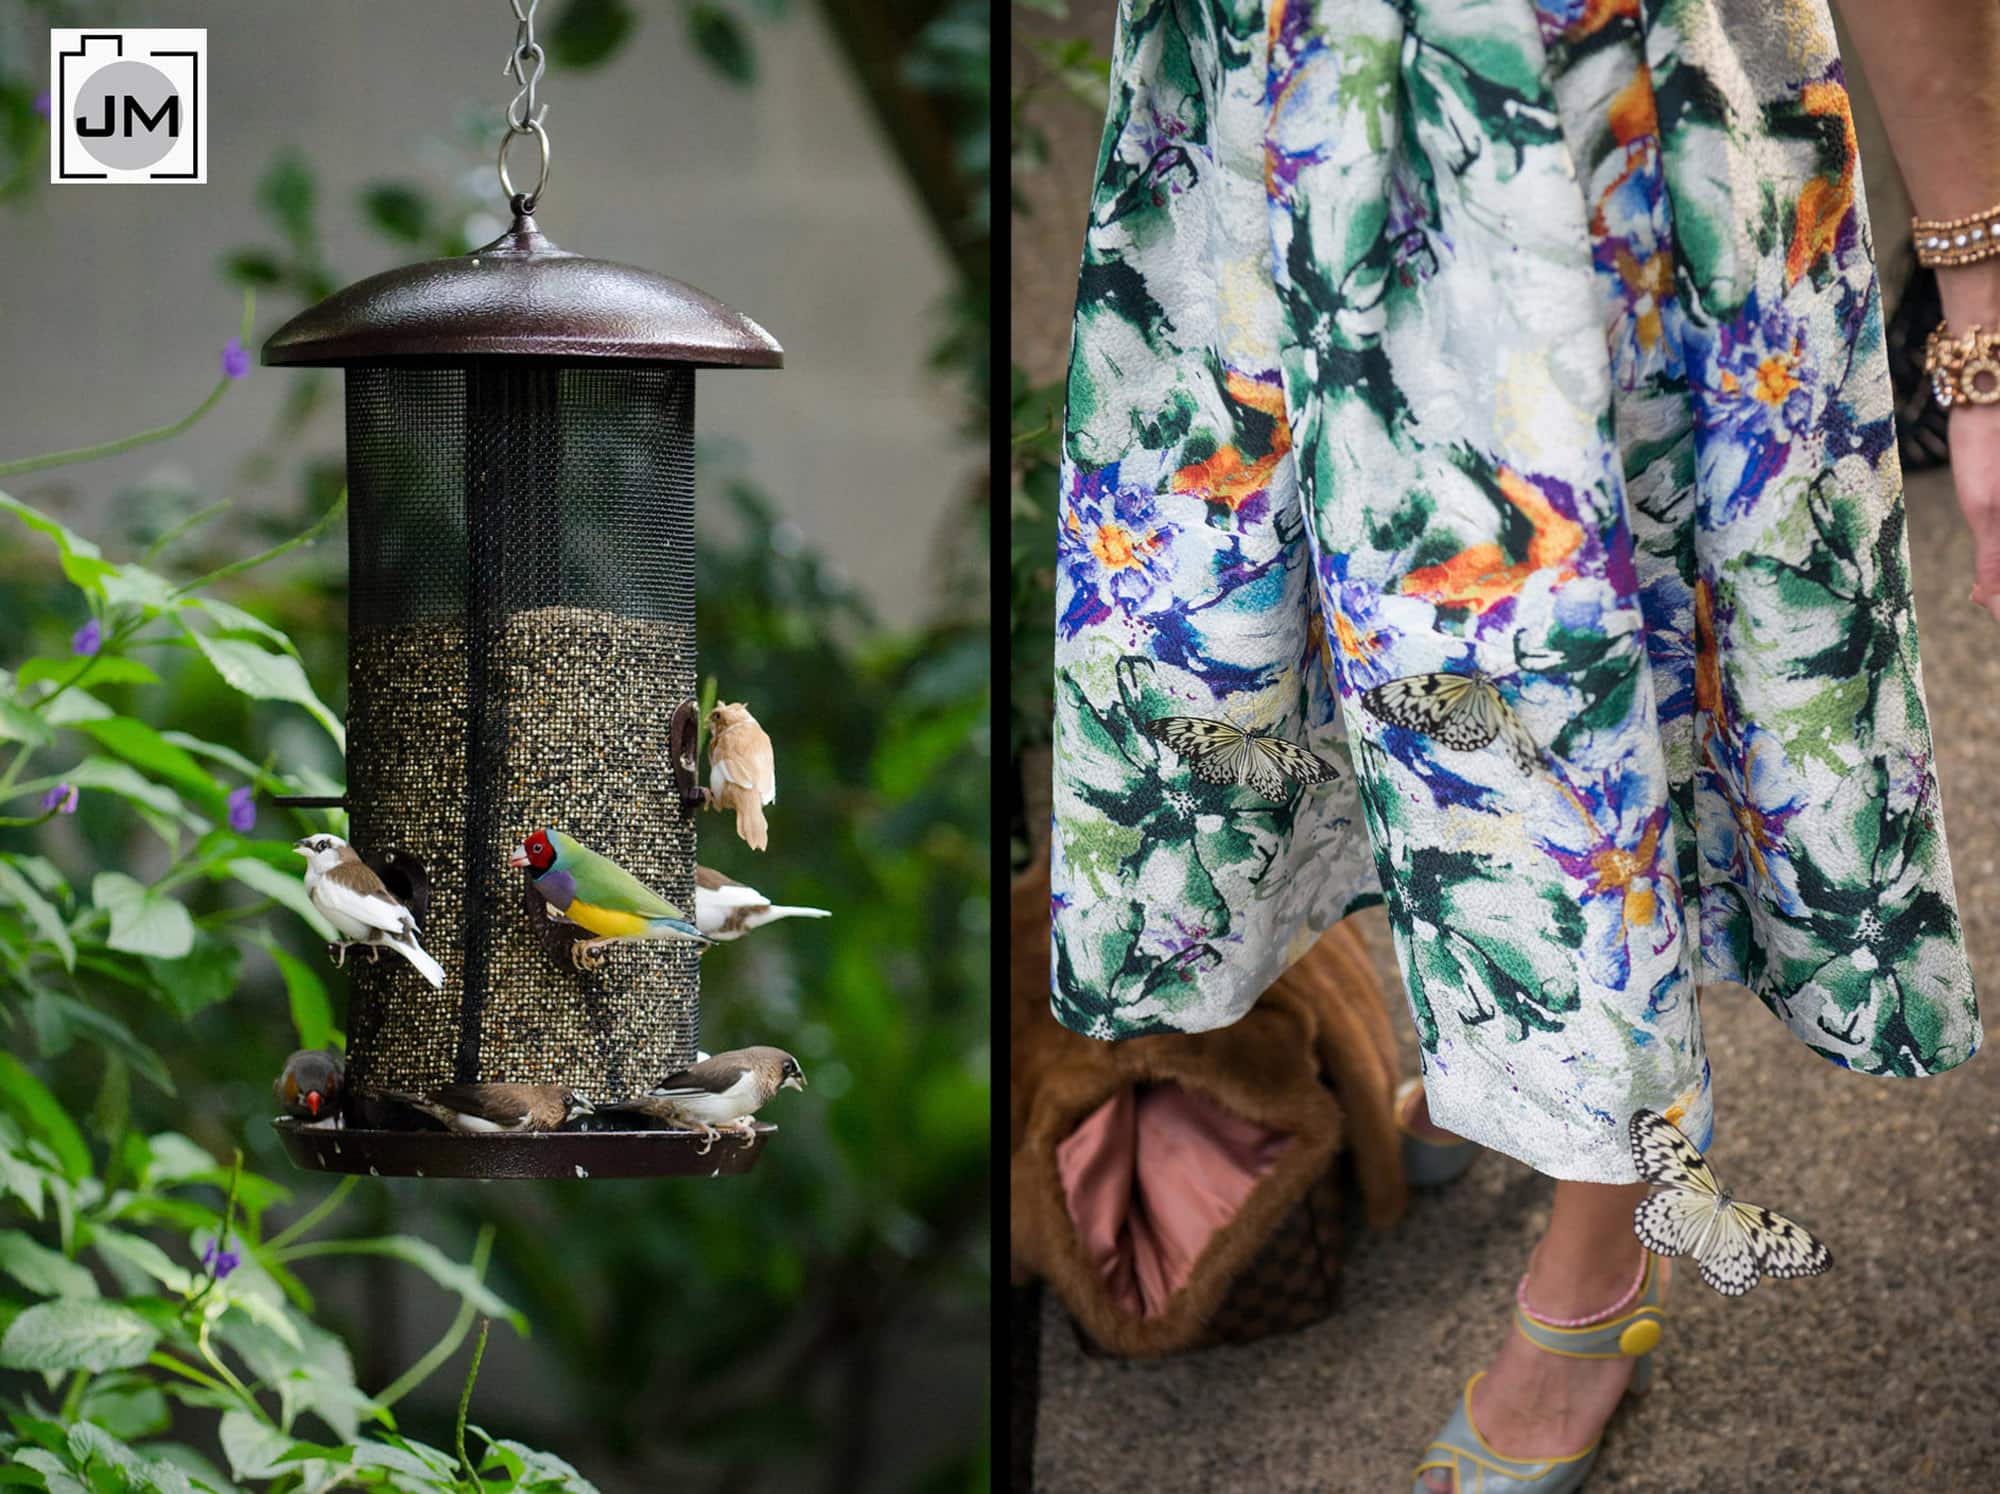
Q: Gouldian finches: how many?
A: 1